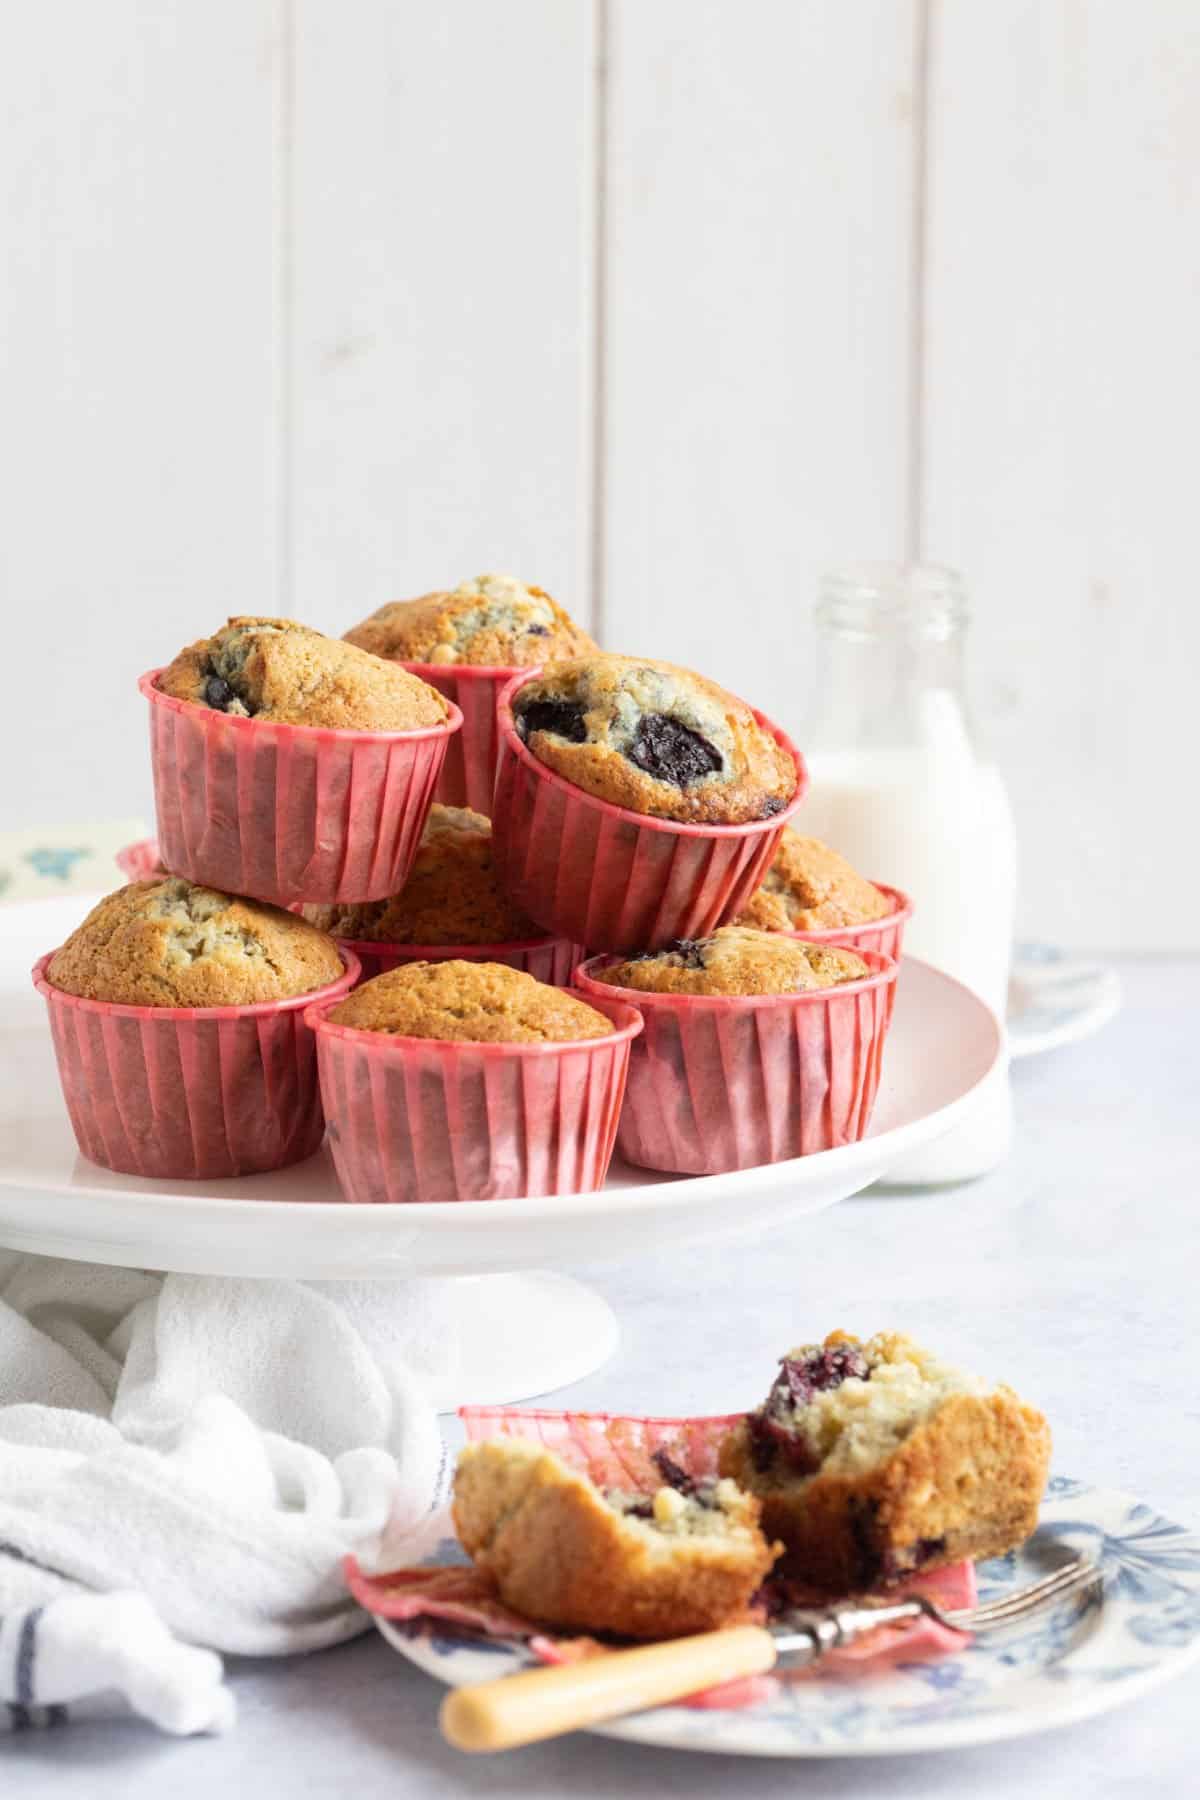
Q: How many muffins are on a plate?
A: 1